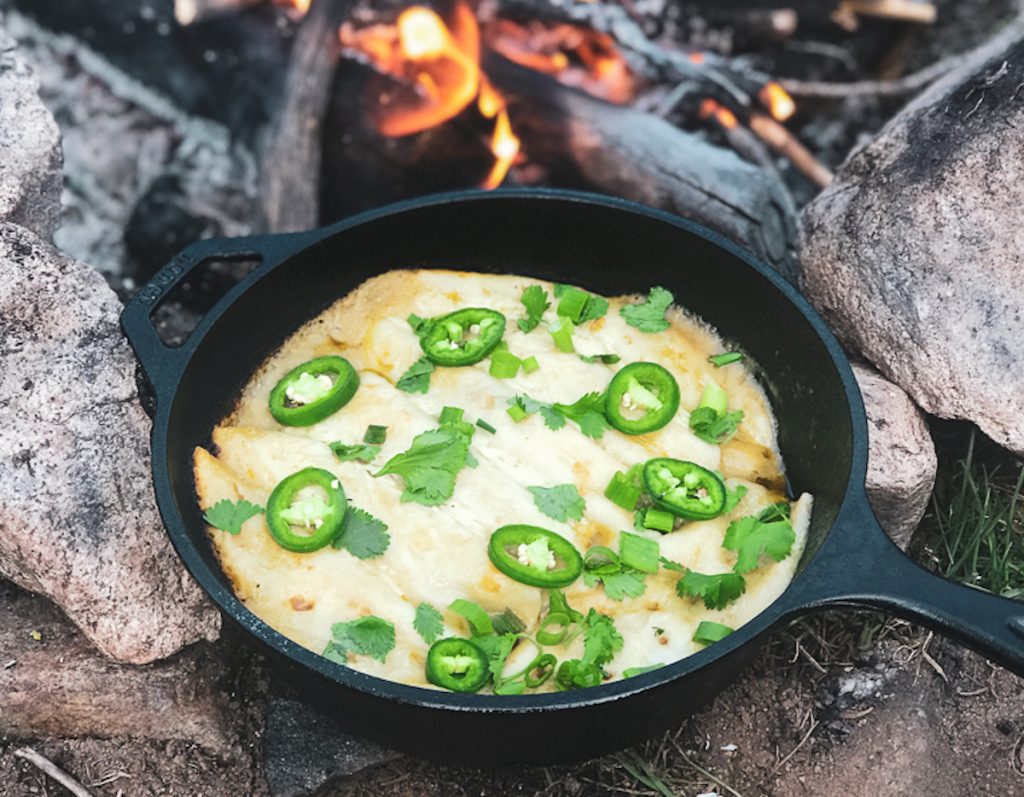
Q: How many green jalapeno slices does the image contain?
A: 7